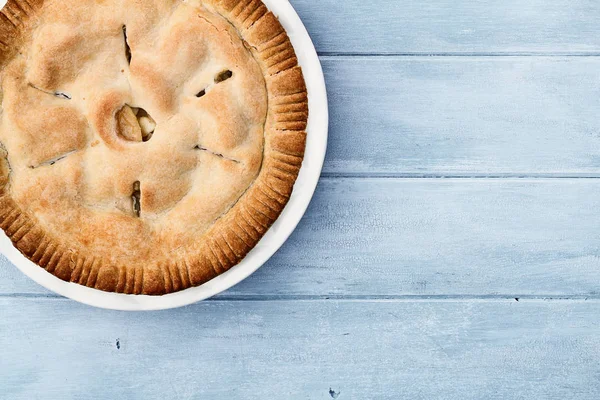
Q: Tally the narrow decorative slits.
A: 6